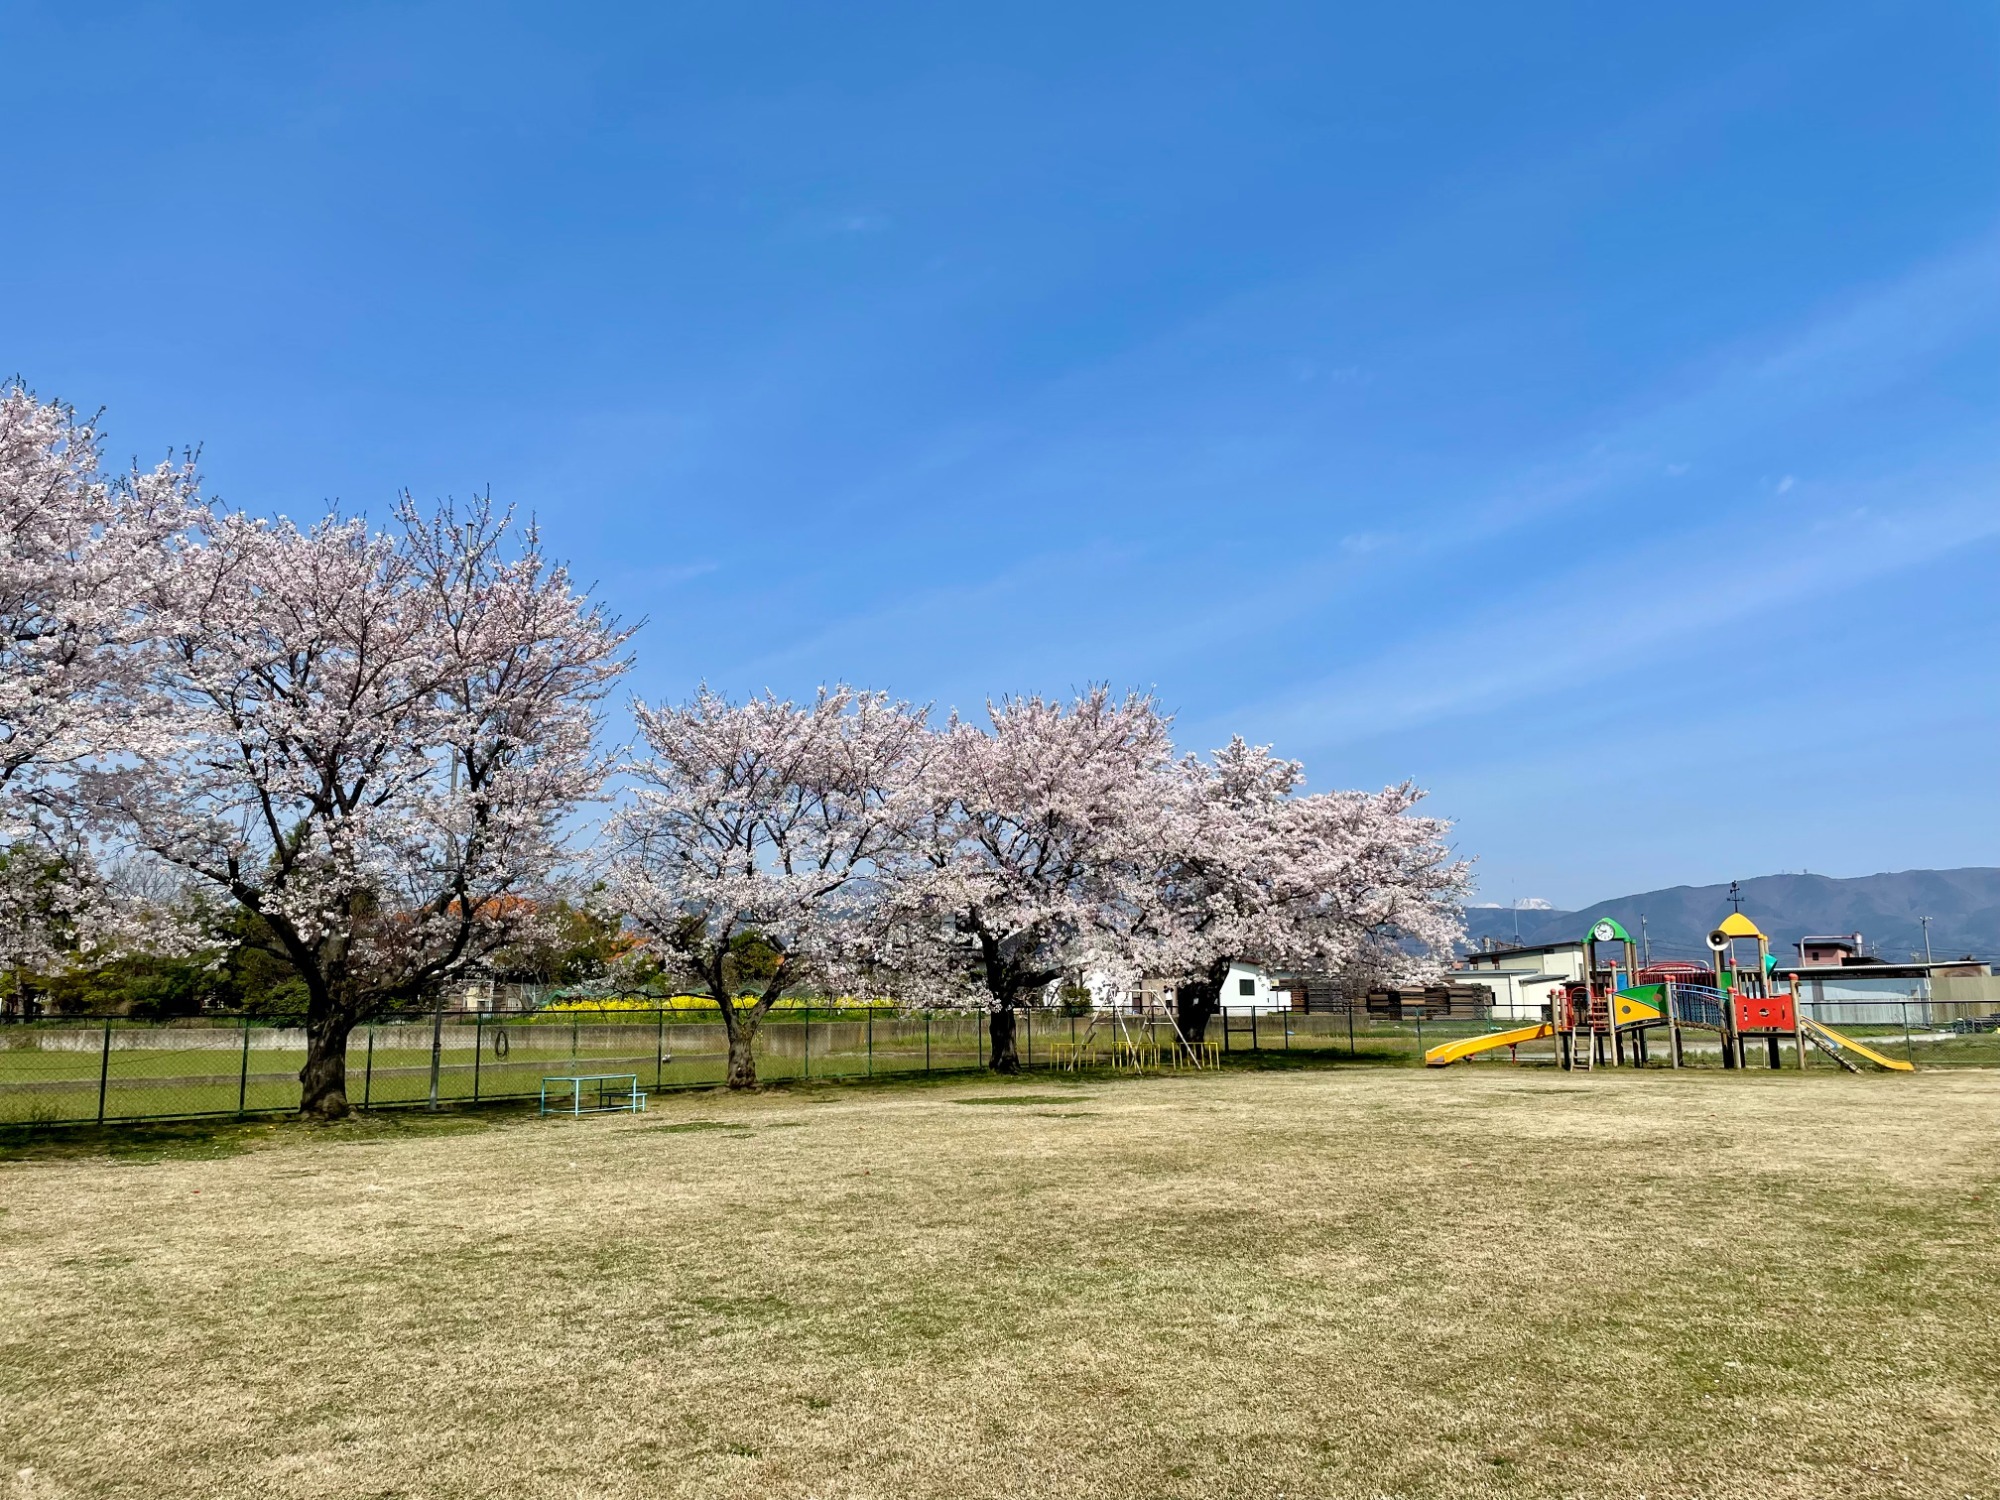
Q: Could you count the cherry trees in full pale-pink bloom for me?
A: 5